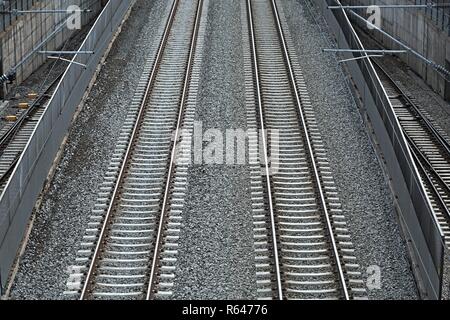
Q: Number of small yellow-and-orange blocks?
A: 3